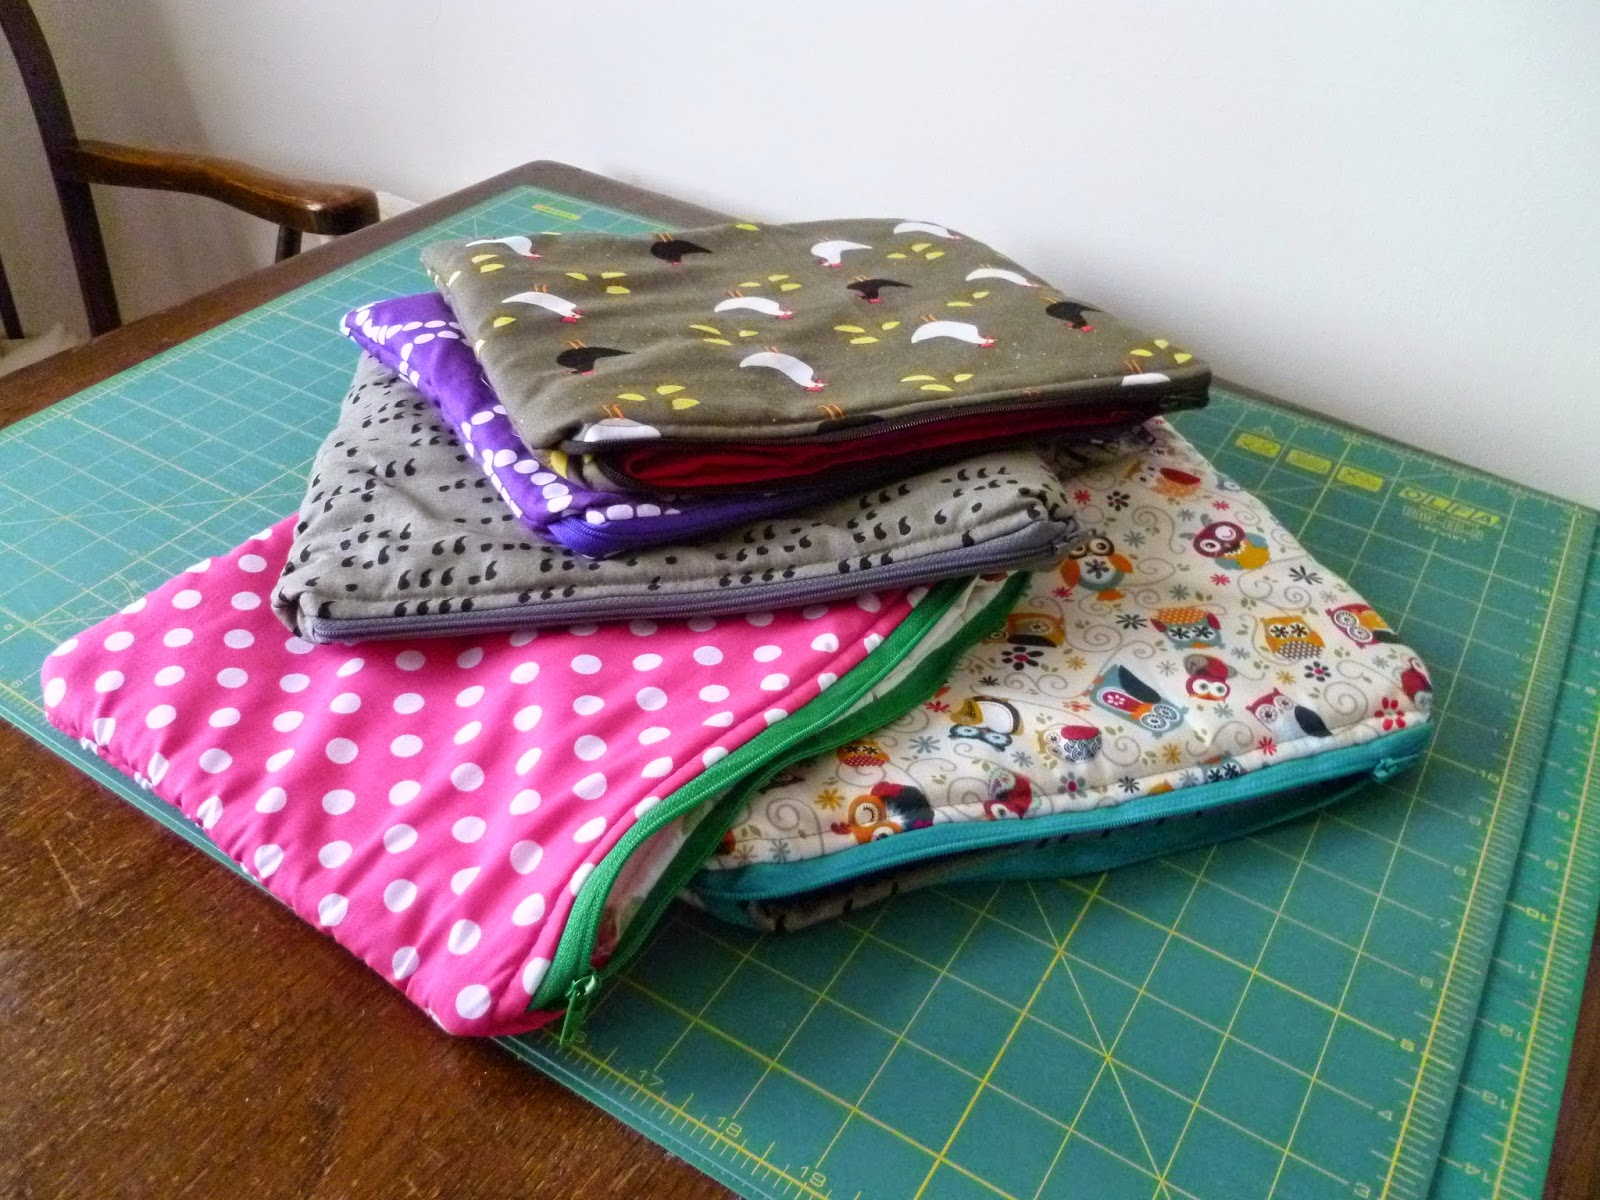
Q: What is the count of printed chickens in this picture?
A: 15